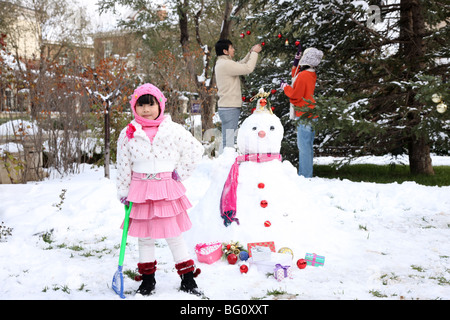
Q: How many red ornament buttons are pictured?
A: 3